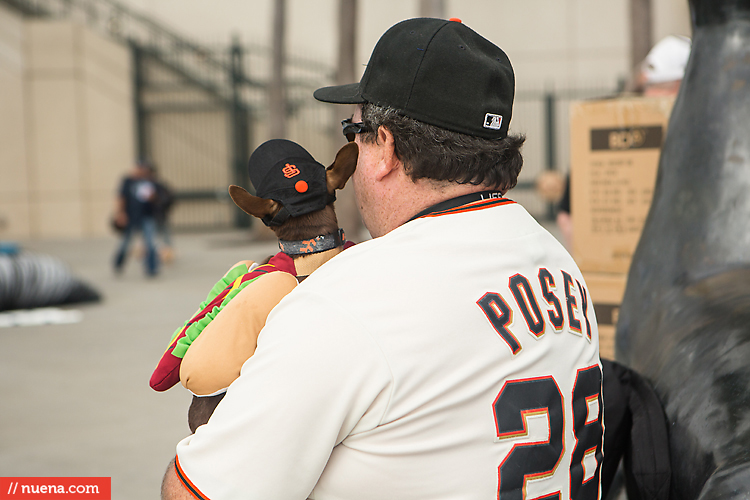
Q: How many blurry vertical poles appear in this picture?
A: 4